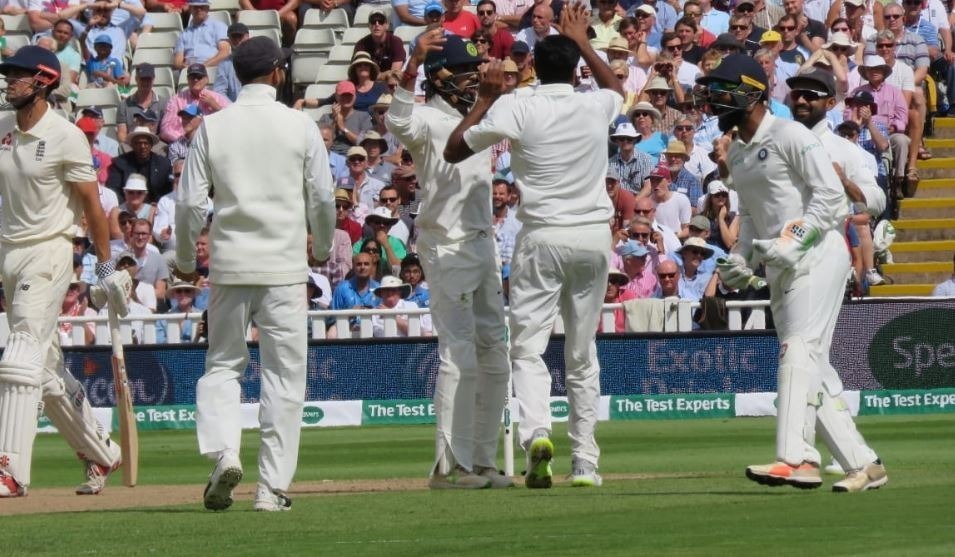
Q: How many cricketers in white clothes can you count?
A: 6